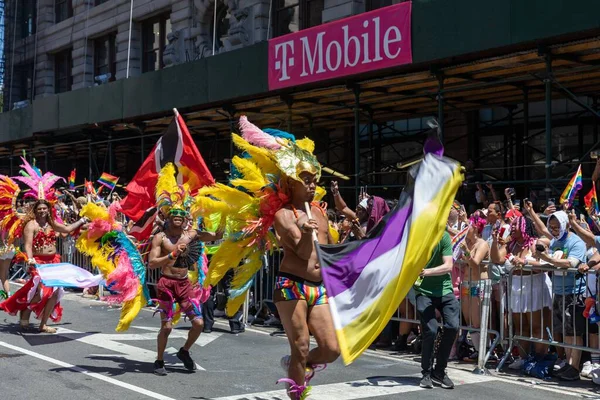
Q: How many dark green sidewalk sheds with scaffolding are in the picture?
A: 1